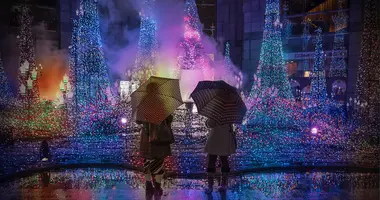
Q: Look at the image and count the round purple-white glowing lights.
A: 2